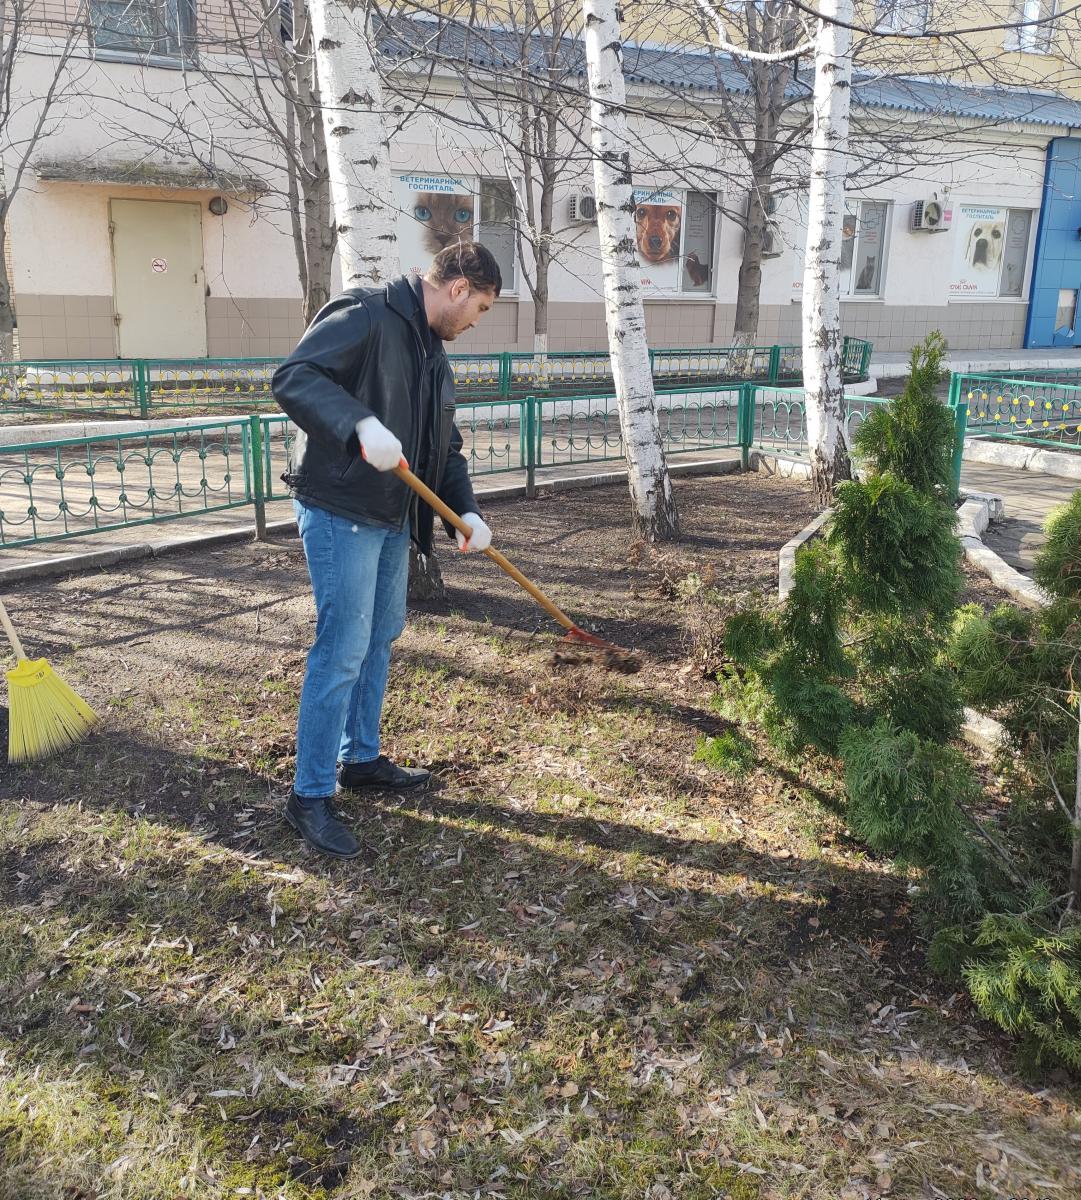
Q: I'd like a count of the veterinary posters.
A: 4